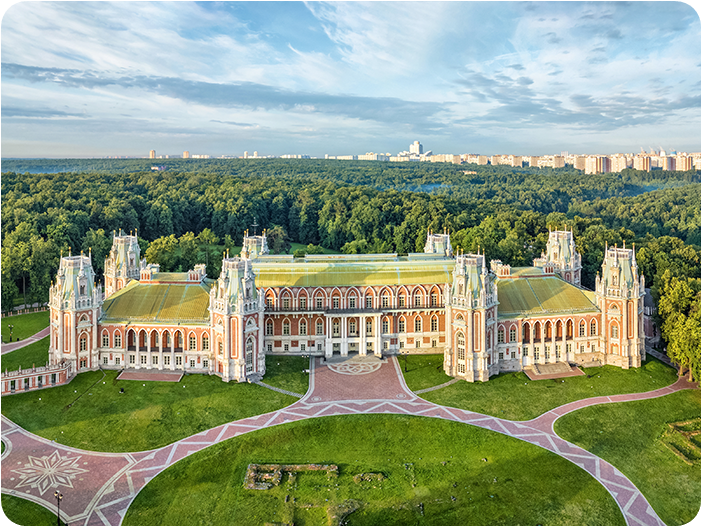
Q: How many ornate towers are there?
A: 8